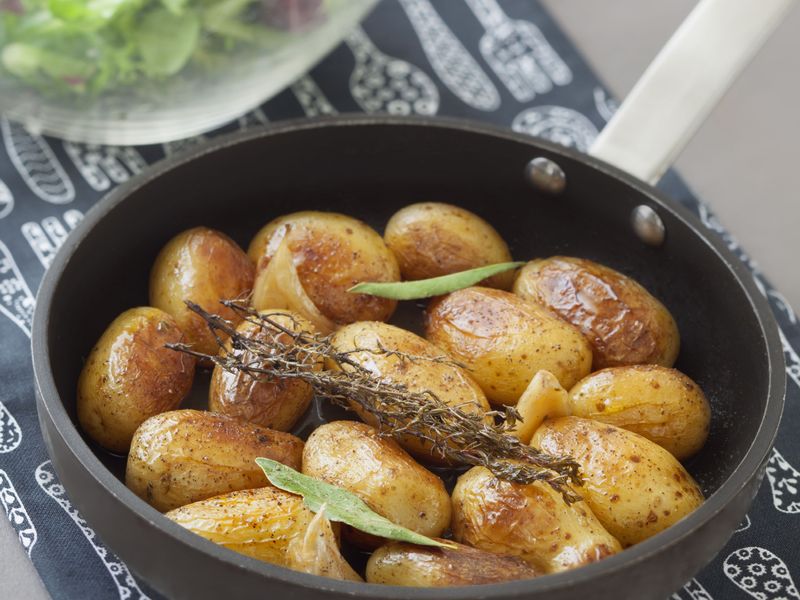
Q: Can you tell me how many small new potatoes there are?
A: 15